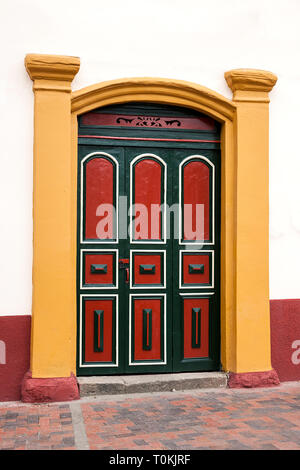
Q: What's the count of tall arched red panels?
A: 3